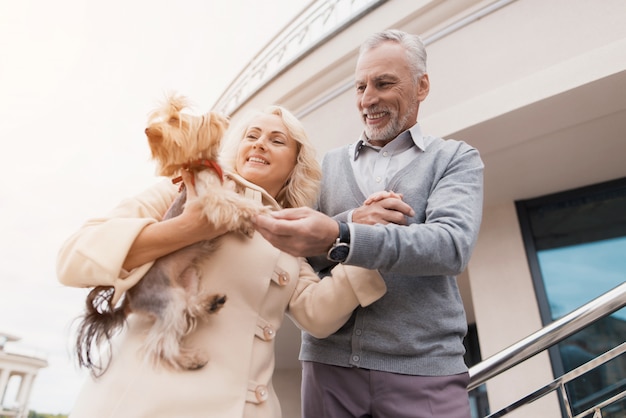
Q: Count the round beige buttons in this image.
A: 3